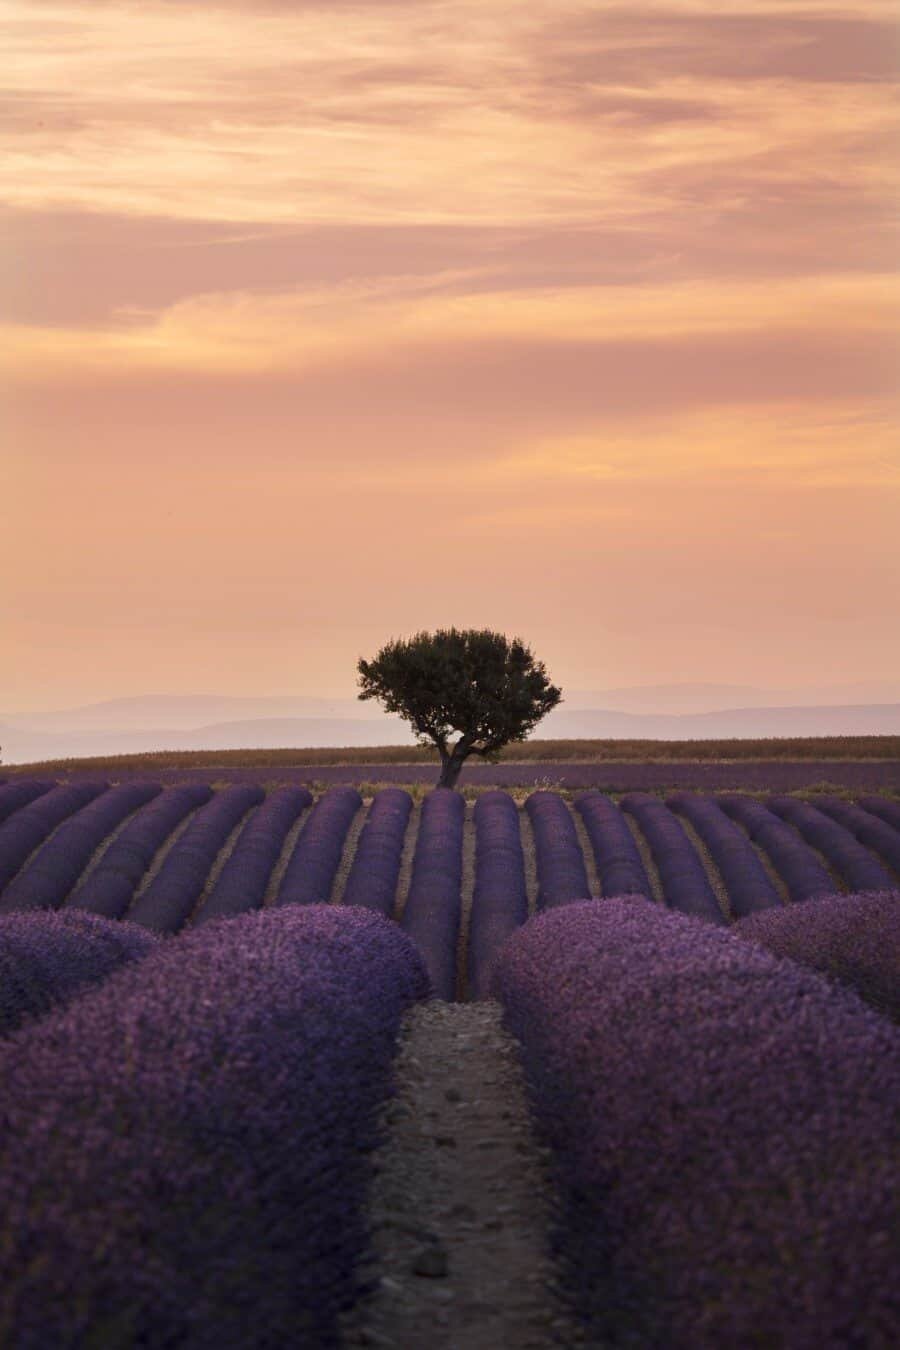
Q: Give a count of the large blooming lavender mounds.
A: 4